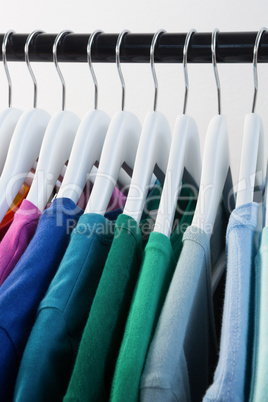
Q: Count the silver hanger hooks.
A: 9